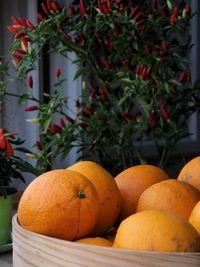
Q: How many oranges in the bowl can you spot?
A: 8